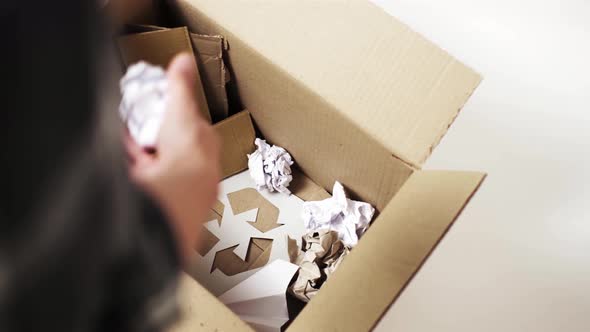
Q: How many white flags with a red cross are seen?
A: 0